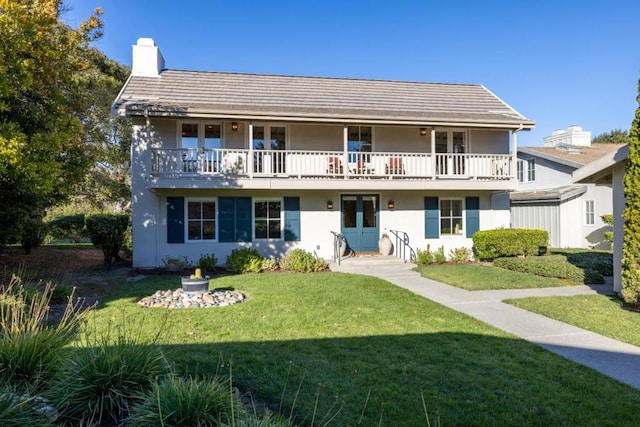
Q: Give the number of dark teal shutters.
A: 6